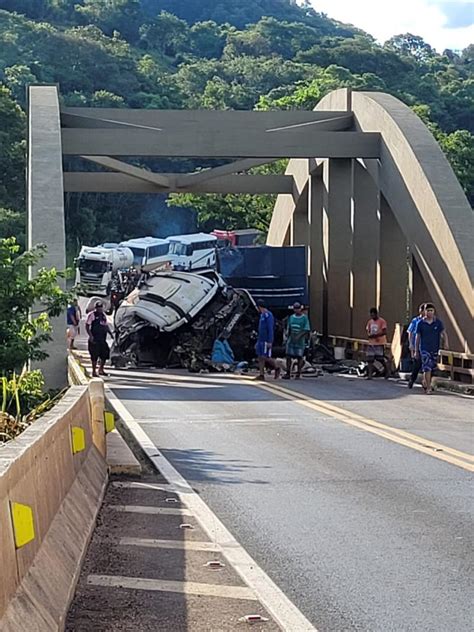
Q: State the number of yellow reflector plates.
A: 3